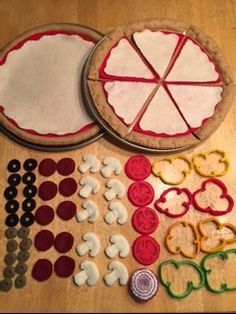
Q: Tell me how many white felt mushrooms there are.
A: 10